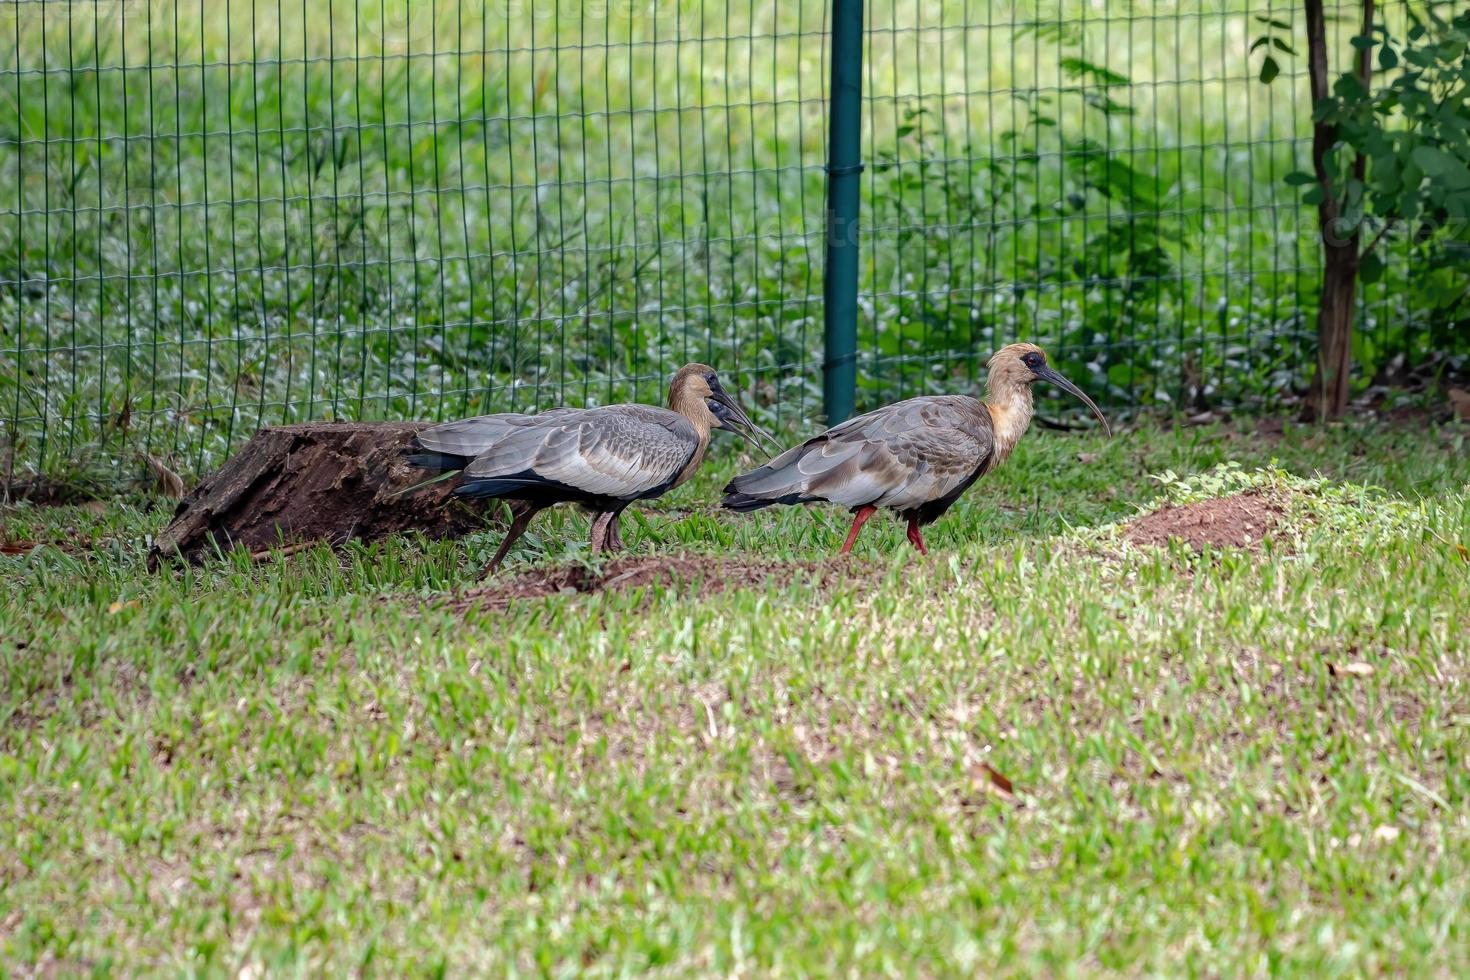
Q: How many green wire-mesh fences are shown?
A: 1